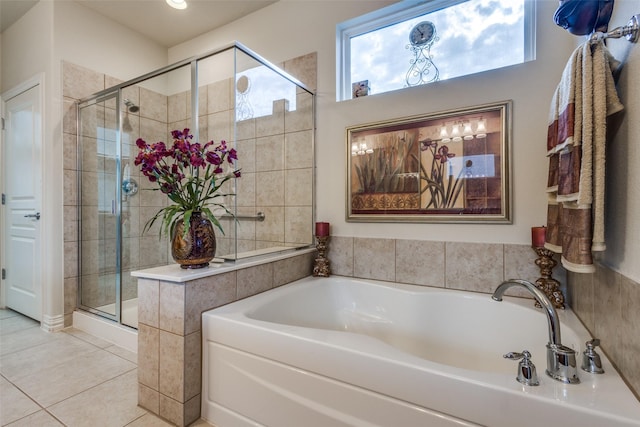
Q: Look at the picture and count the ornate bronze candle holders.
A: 2